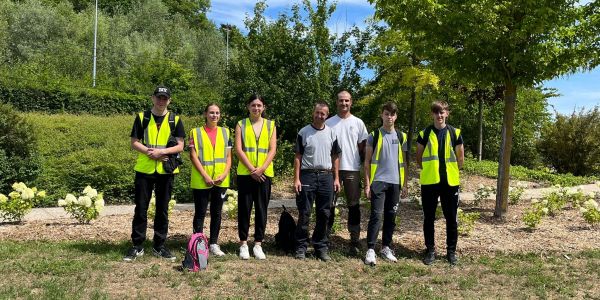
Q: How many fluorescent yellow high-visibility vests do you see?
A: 5